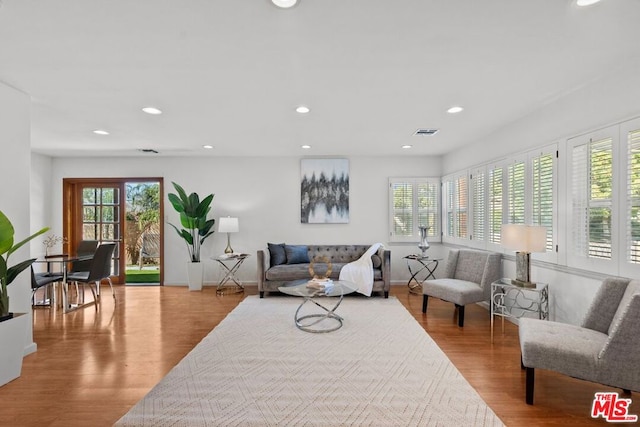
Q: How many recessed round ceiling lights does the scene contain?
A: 9